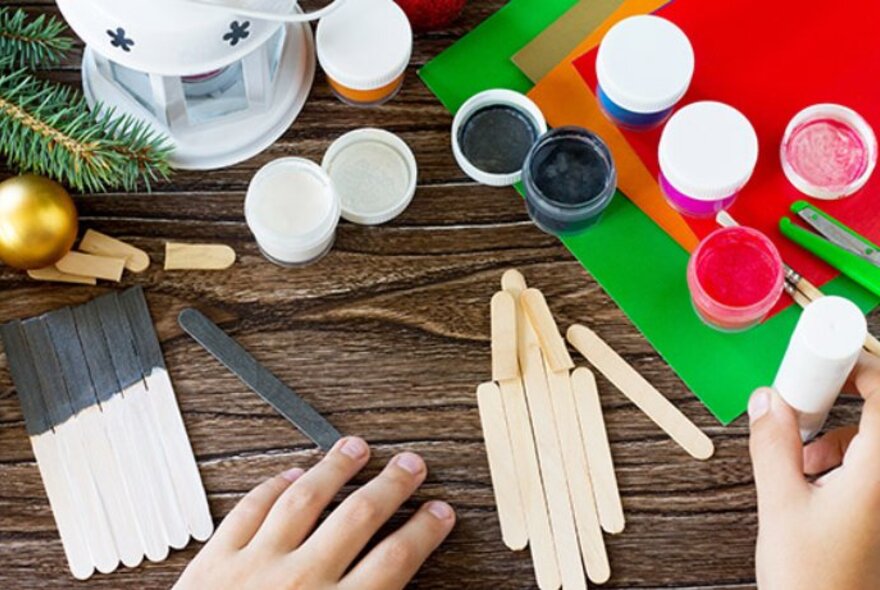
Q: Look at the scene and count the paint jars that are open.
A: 3